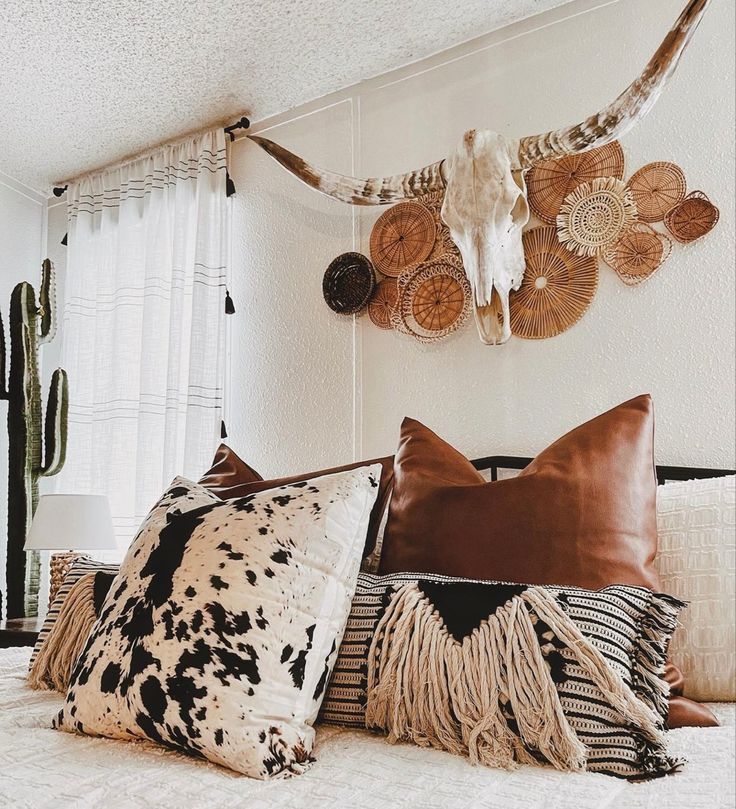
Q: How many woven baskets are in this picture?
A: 11